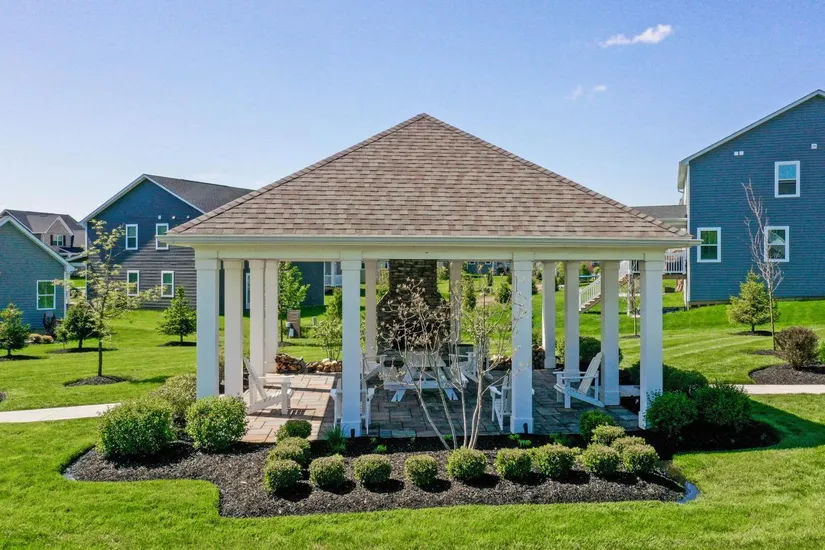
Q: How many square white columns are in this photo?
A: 12